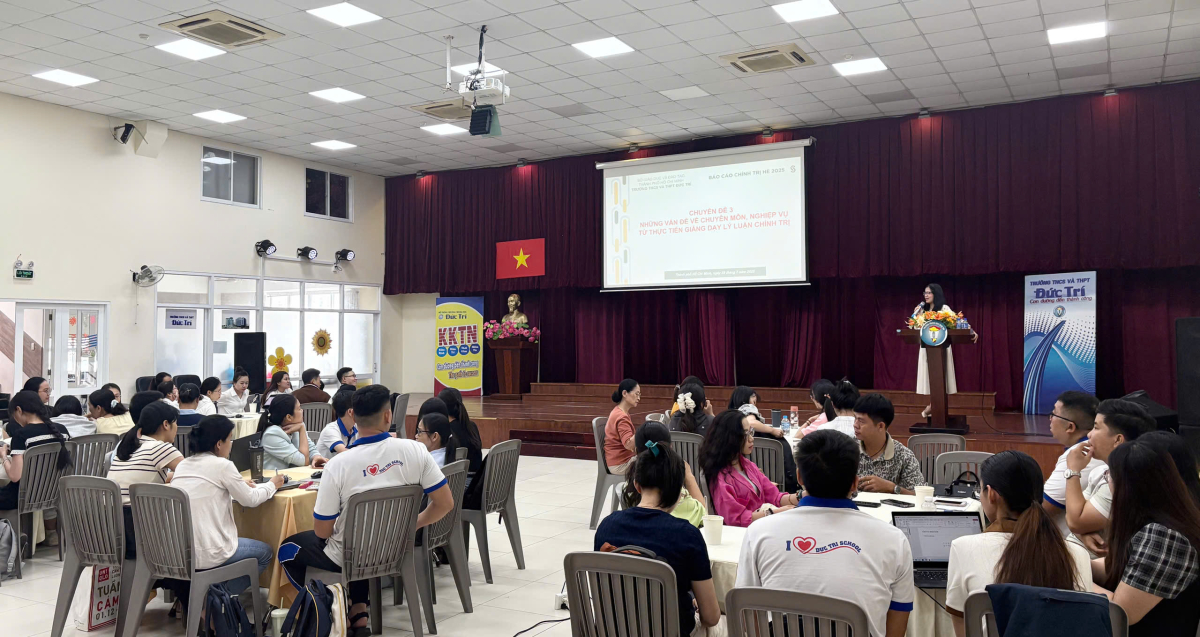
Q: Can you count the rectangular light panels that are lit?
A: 12